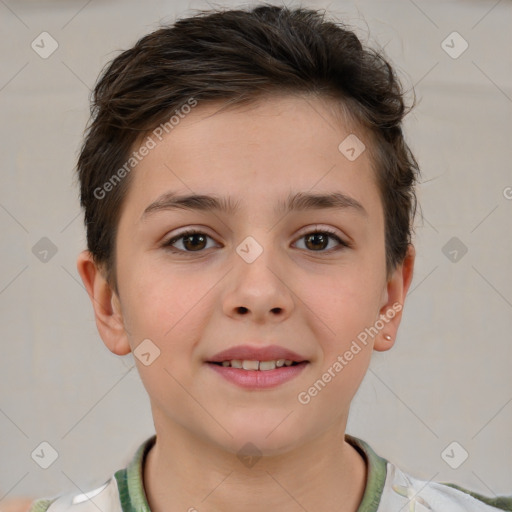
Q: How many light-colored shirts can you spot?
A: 1